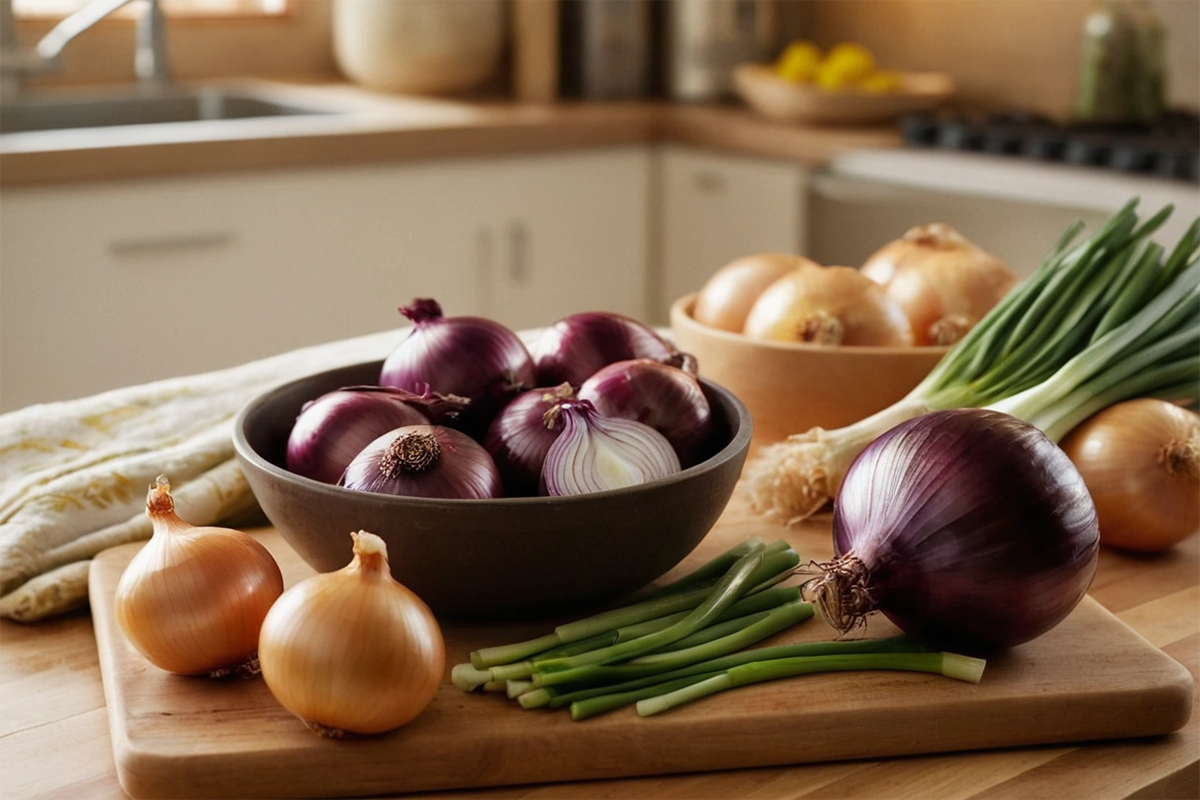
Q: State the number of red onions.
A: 8